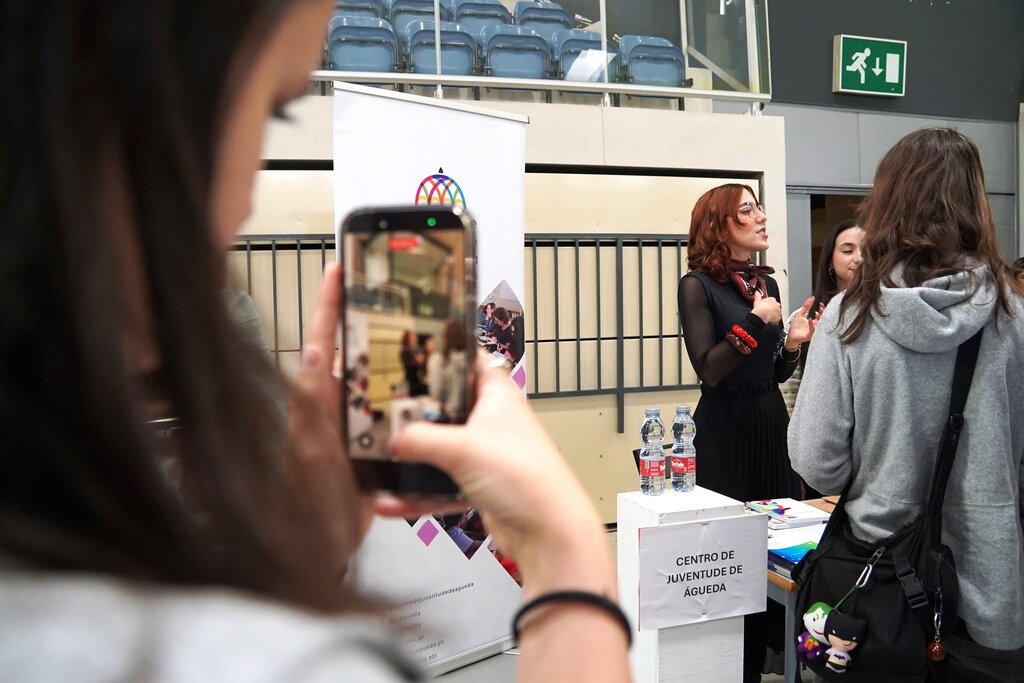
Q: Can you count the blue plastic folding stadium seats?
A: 9